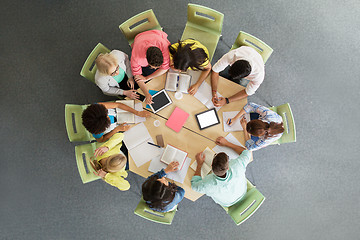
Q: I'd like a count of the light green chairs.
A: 9